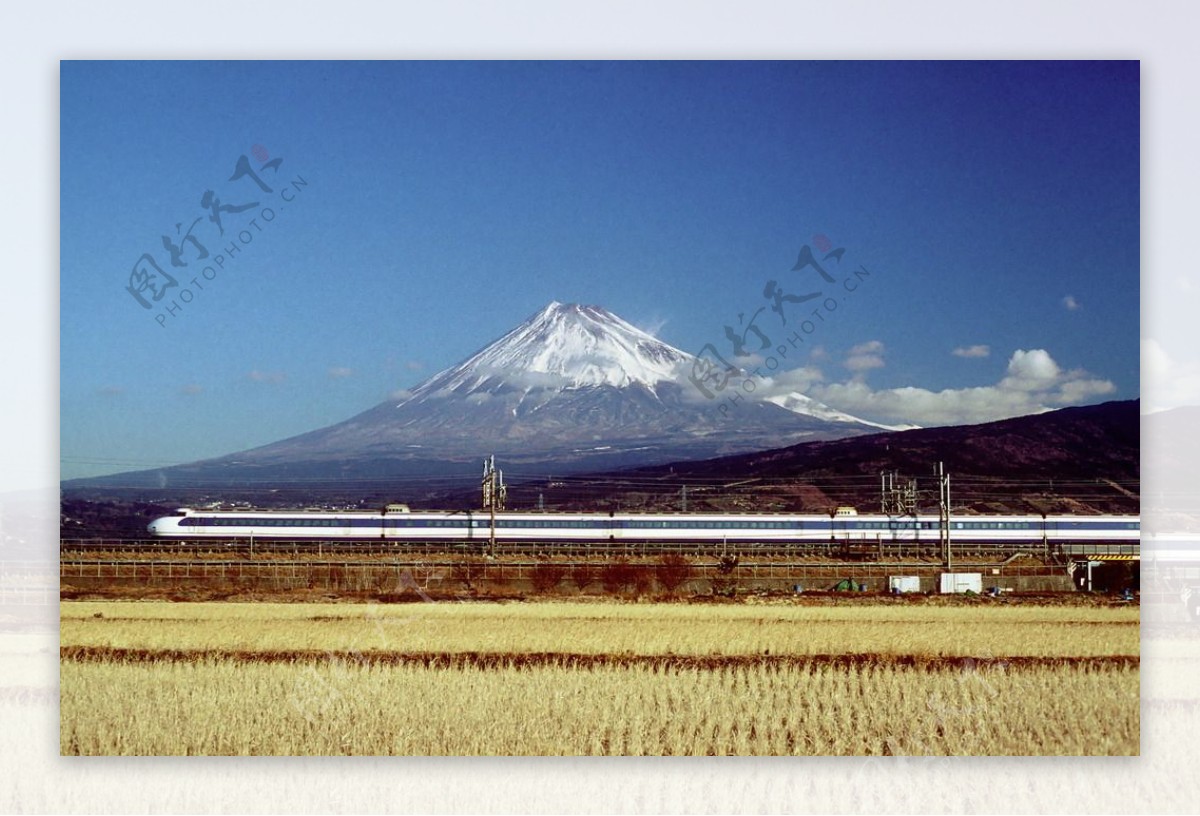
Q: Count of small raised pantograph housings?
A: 2